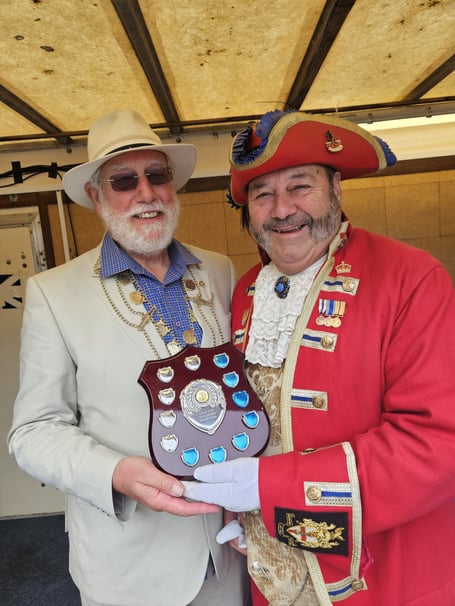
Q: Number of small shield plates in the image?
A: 12